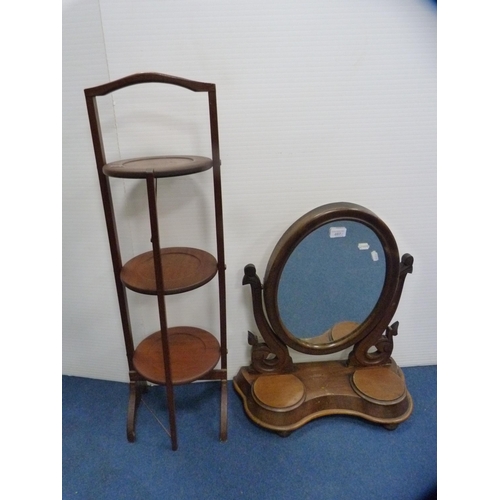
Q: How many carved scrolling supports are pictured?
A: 2